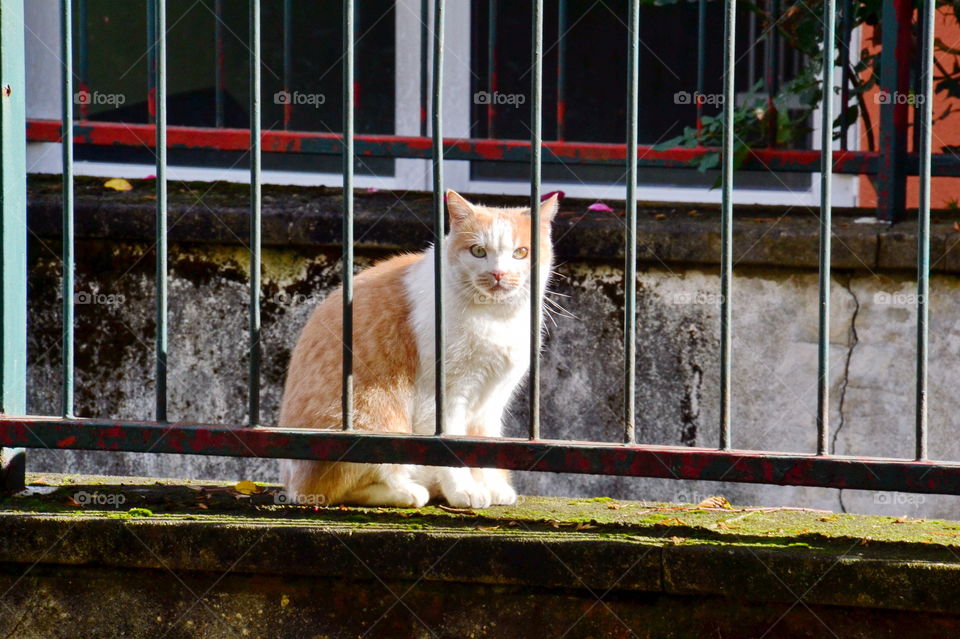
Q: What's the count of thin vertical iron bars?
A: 10